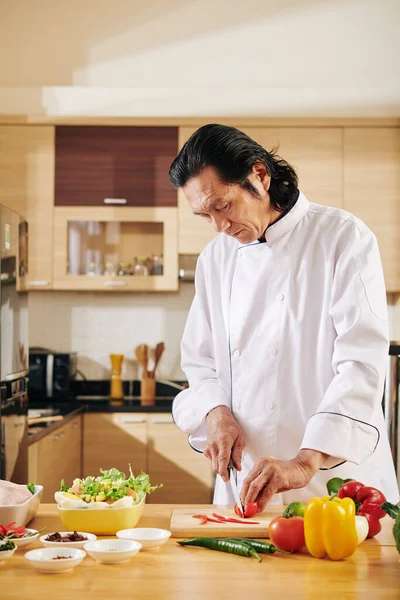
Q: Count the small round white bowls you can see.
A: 6